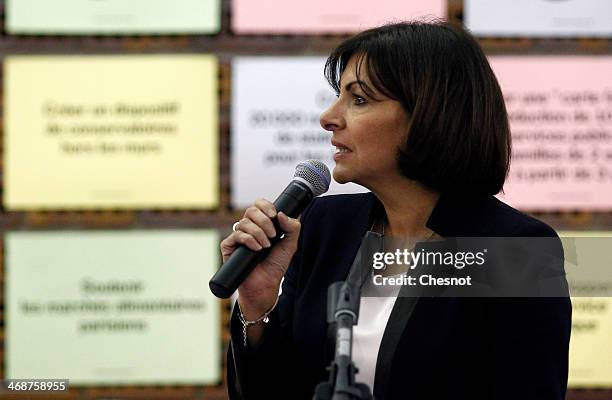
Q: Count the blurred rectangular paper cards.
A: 8